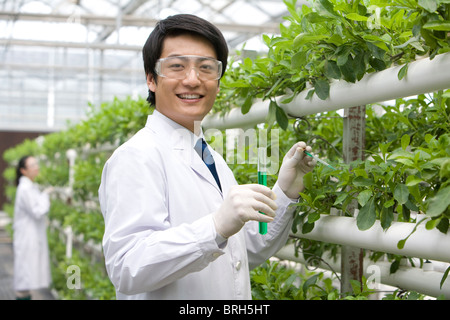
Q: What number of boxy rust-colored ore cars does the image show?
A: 0